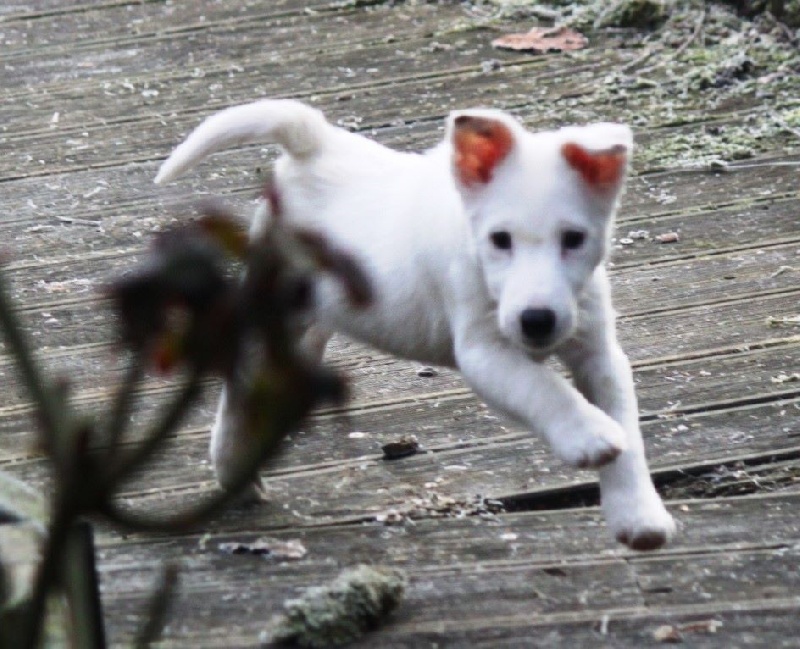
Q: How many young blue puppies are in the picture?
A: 0